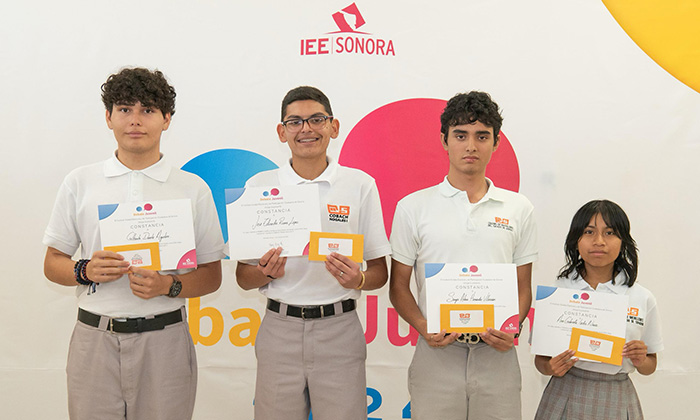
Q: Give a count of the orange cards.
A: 4